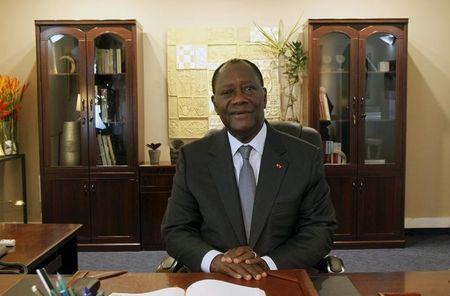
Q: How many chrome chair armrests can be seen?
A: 2